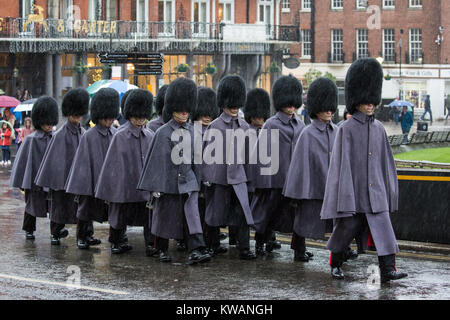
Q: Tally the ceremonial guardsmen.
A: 13